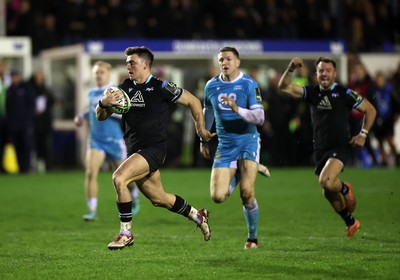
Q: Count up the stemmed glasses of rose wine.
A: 0